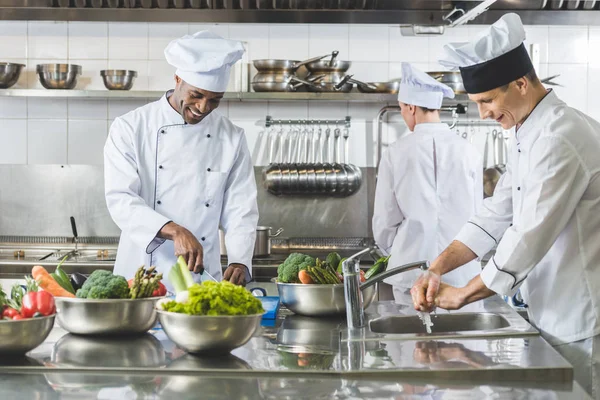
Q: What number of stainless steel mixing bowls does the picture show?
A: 7